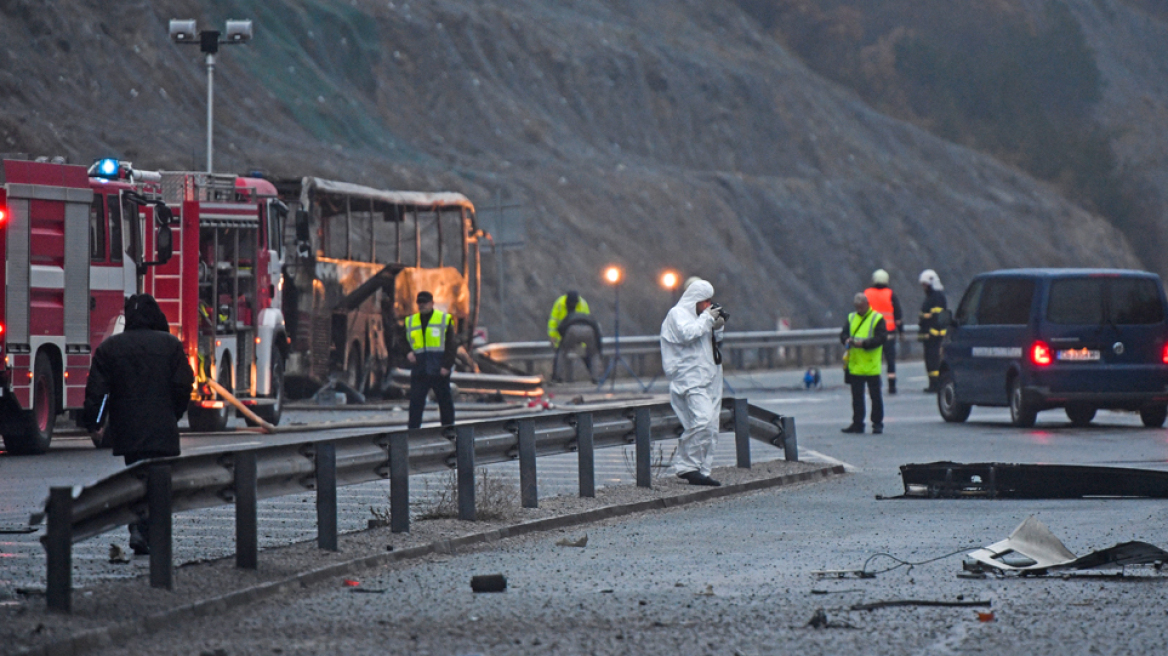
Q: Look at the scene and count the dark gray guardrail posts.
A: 11